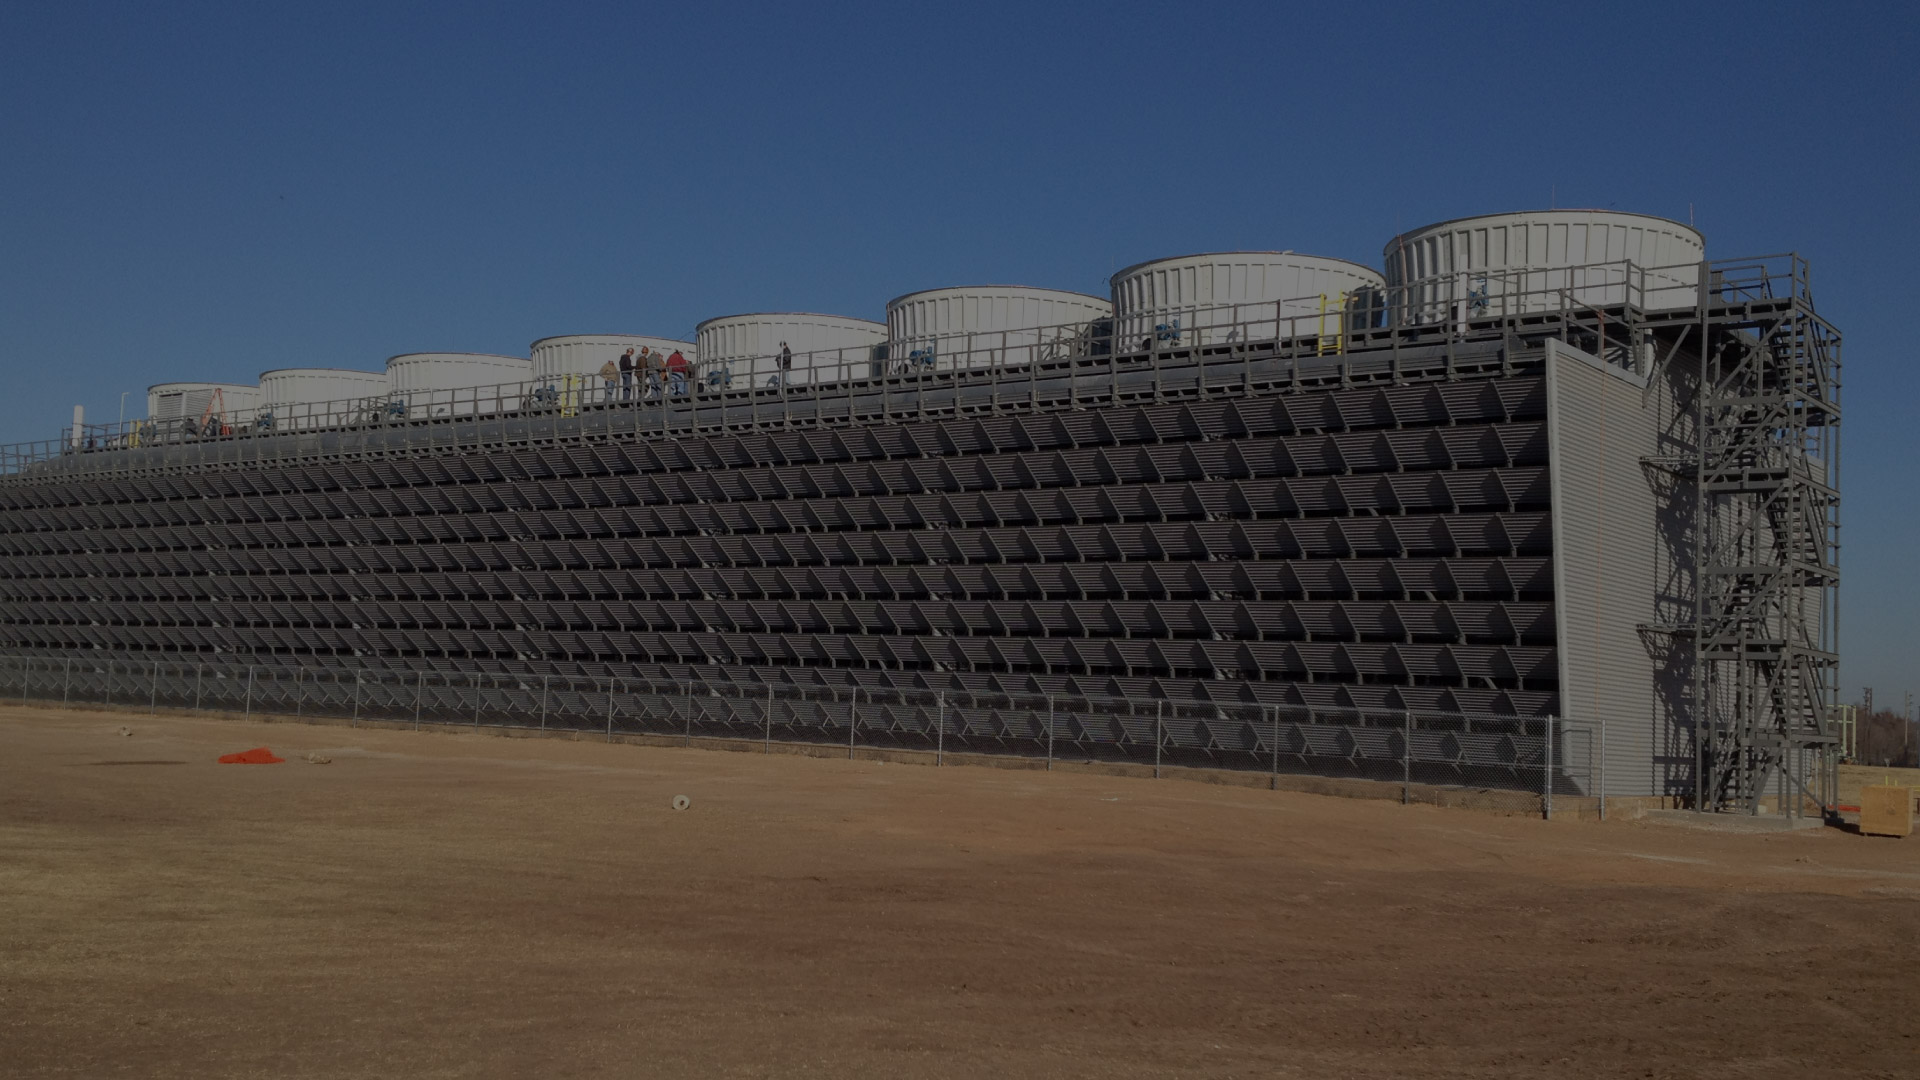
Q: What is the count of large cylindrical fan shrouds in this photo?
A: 8